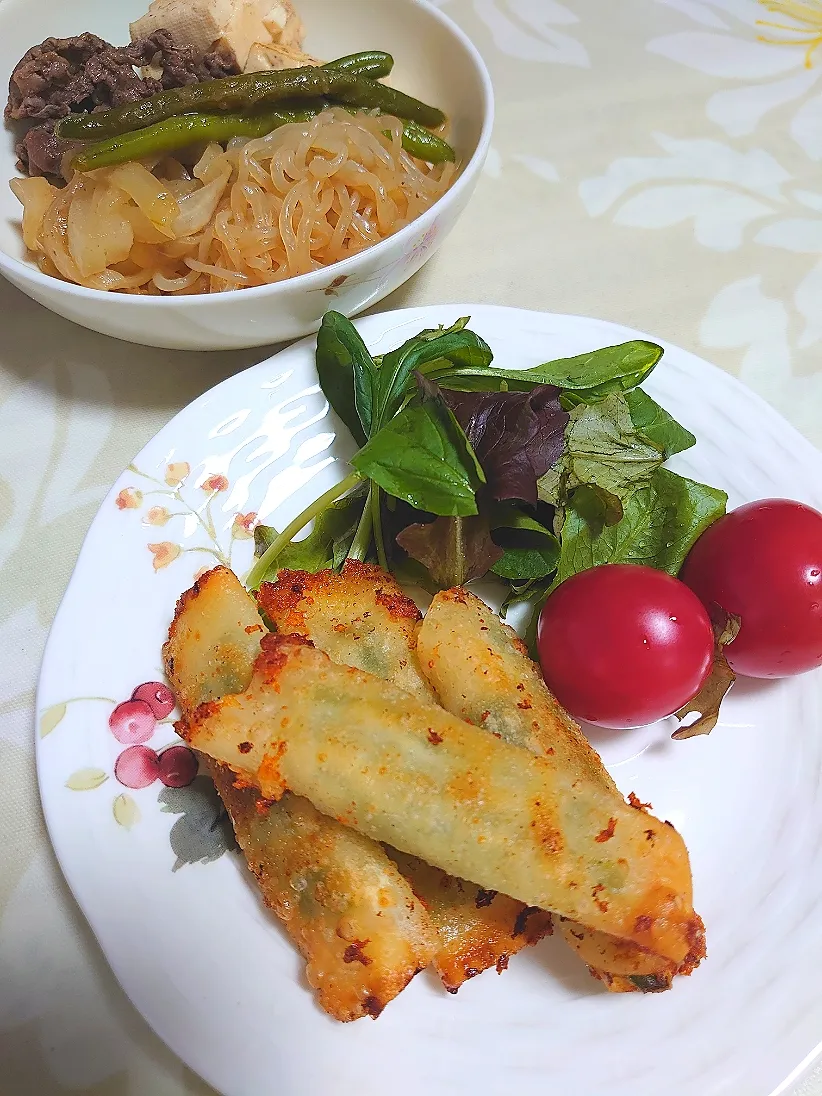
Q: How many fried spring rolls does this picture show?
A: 4